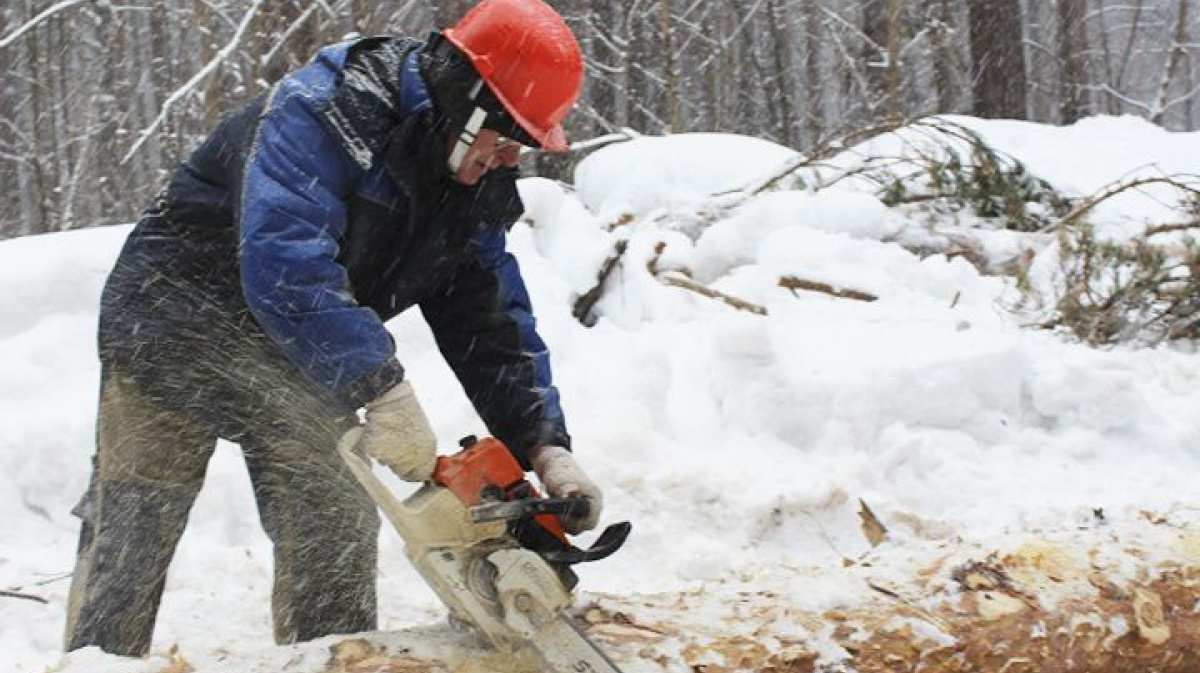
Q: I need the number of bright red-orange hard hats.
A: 1